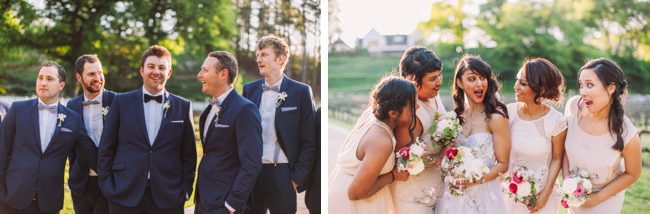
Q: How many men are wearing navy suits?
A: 5